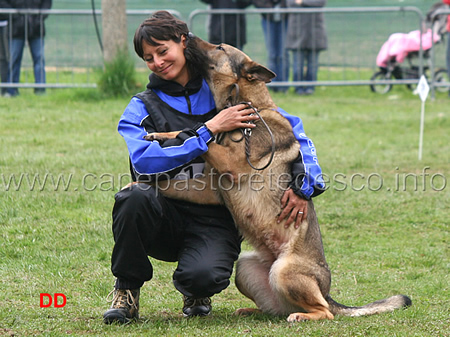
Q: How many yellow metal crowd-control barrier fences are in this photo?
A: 0